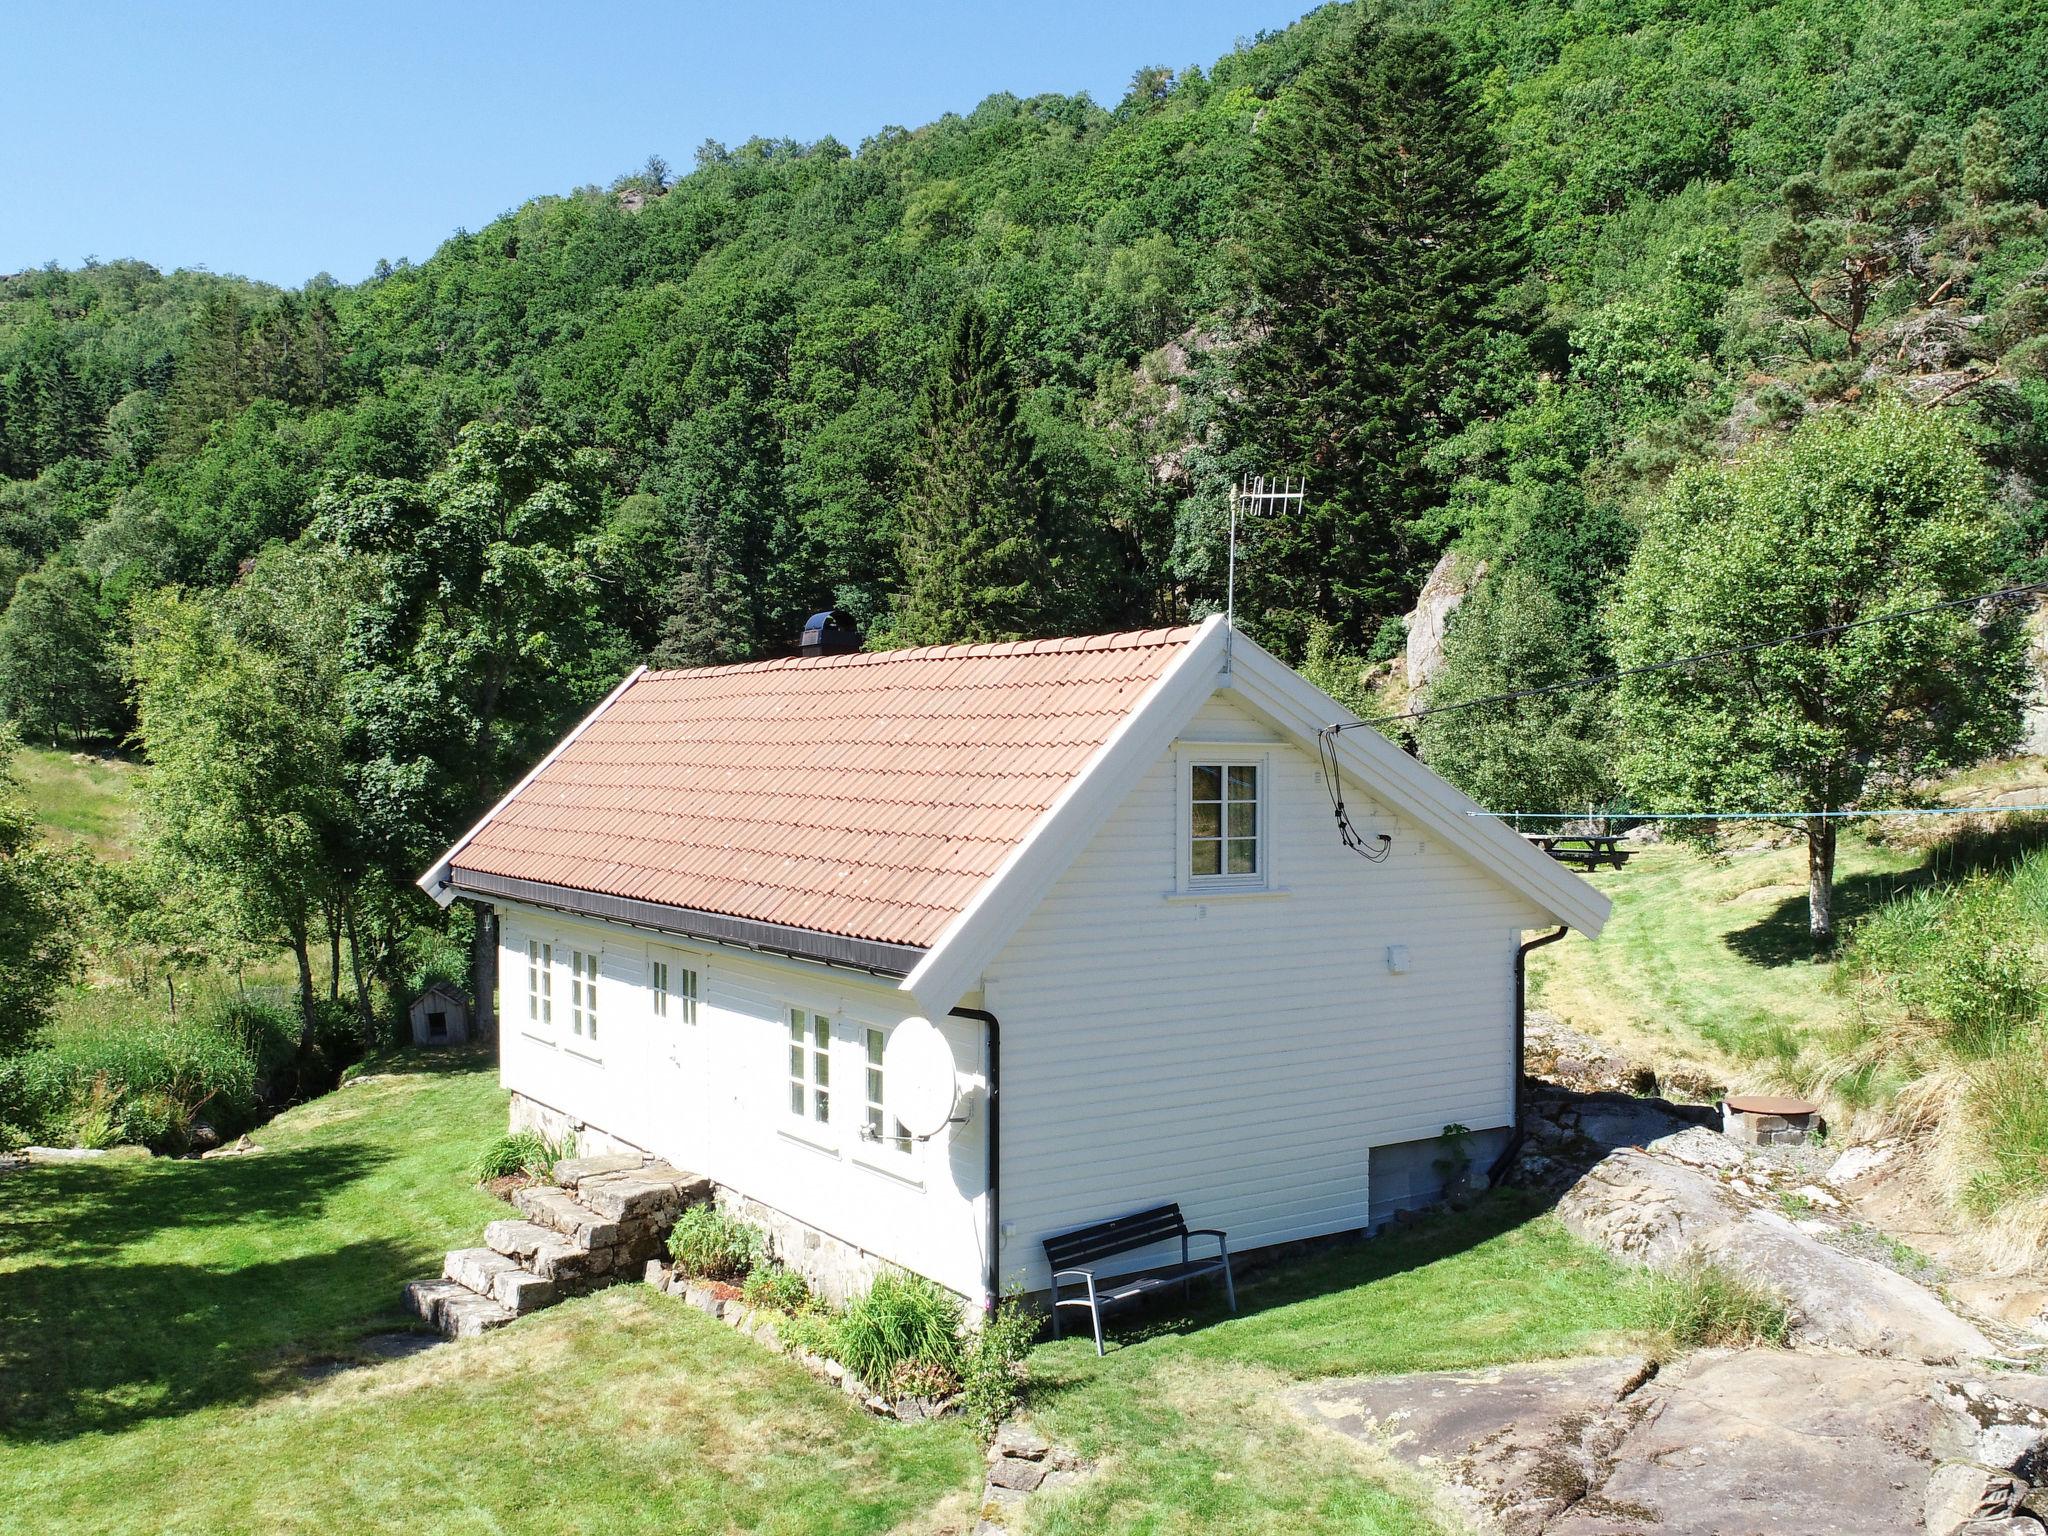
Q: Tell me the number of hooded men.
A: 0